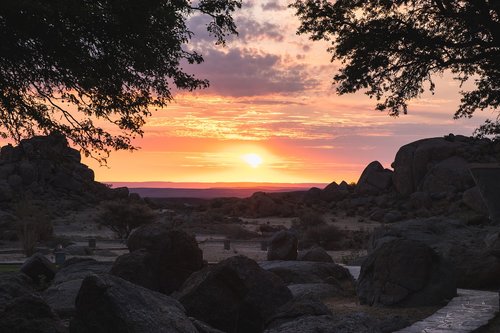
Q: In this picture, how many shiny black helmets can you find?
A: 0